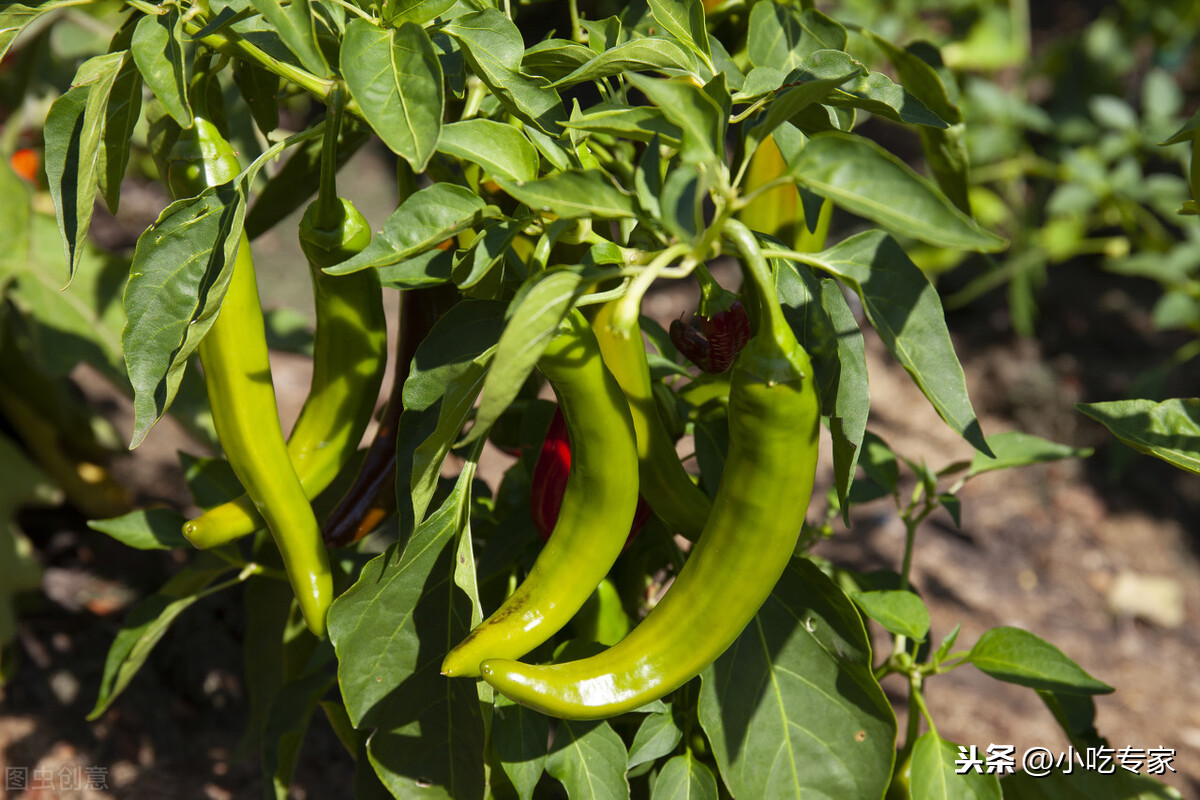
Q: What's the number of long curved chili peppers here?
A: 5